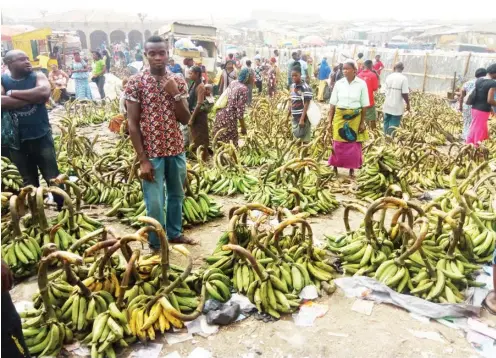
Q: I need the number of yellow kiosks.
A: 1